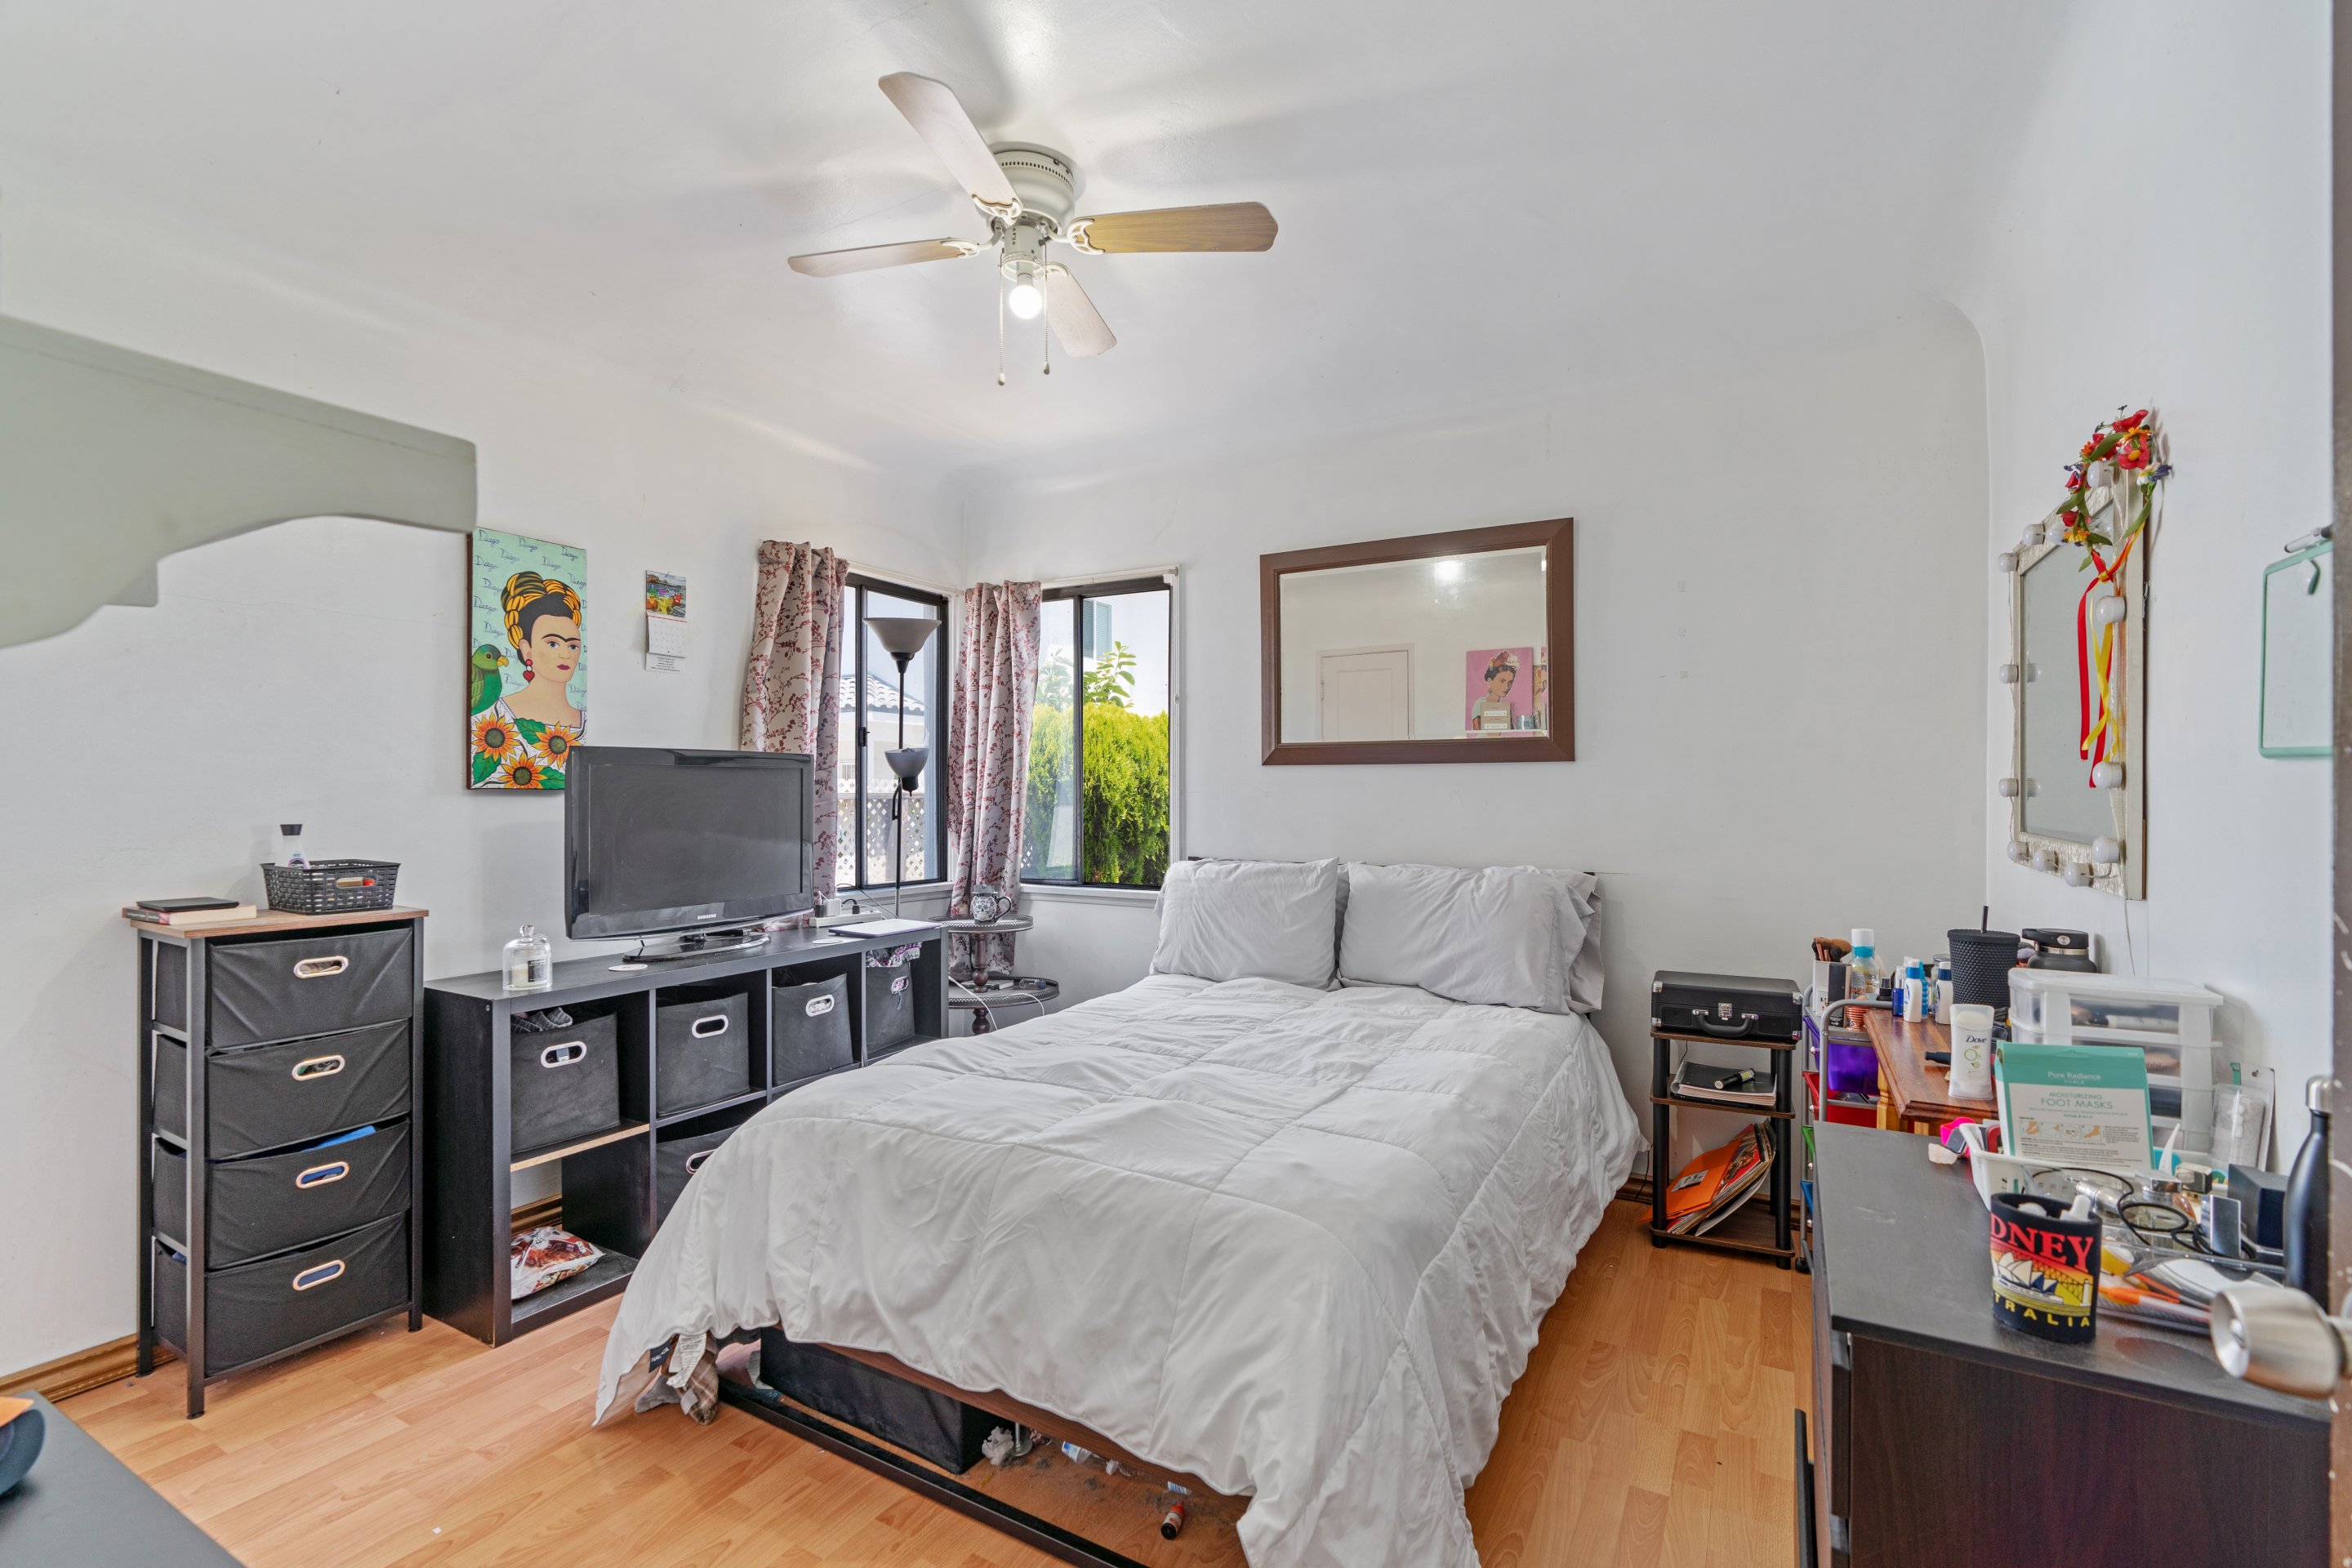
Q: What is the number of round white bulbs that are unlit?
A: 12